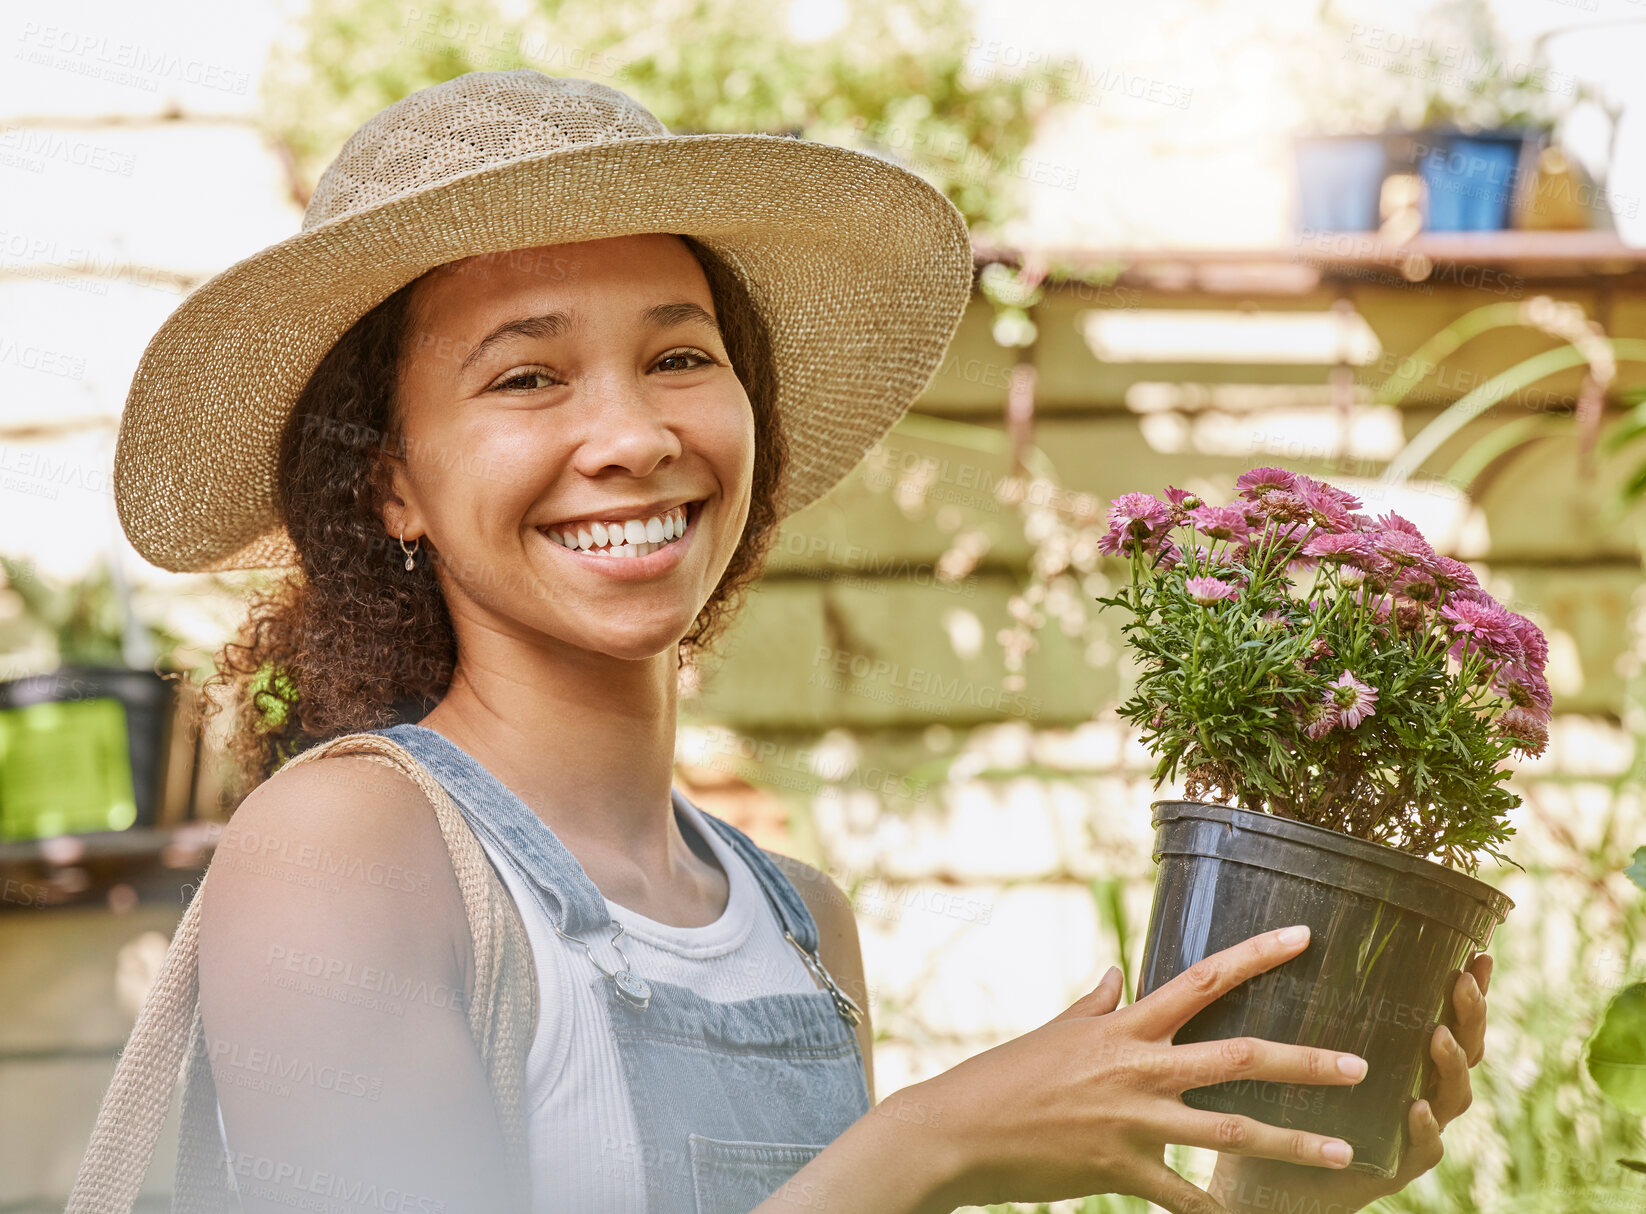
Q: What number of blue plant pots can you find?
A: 2